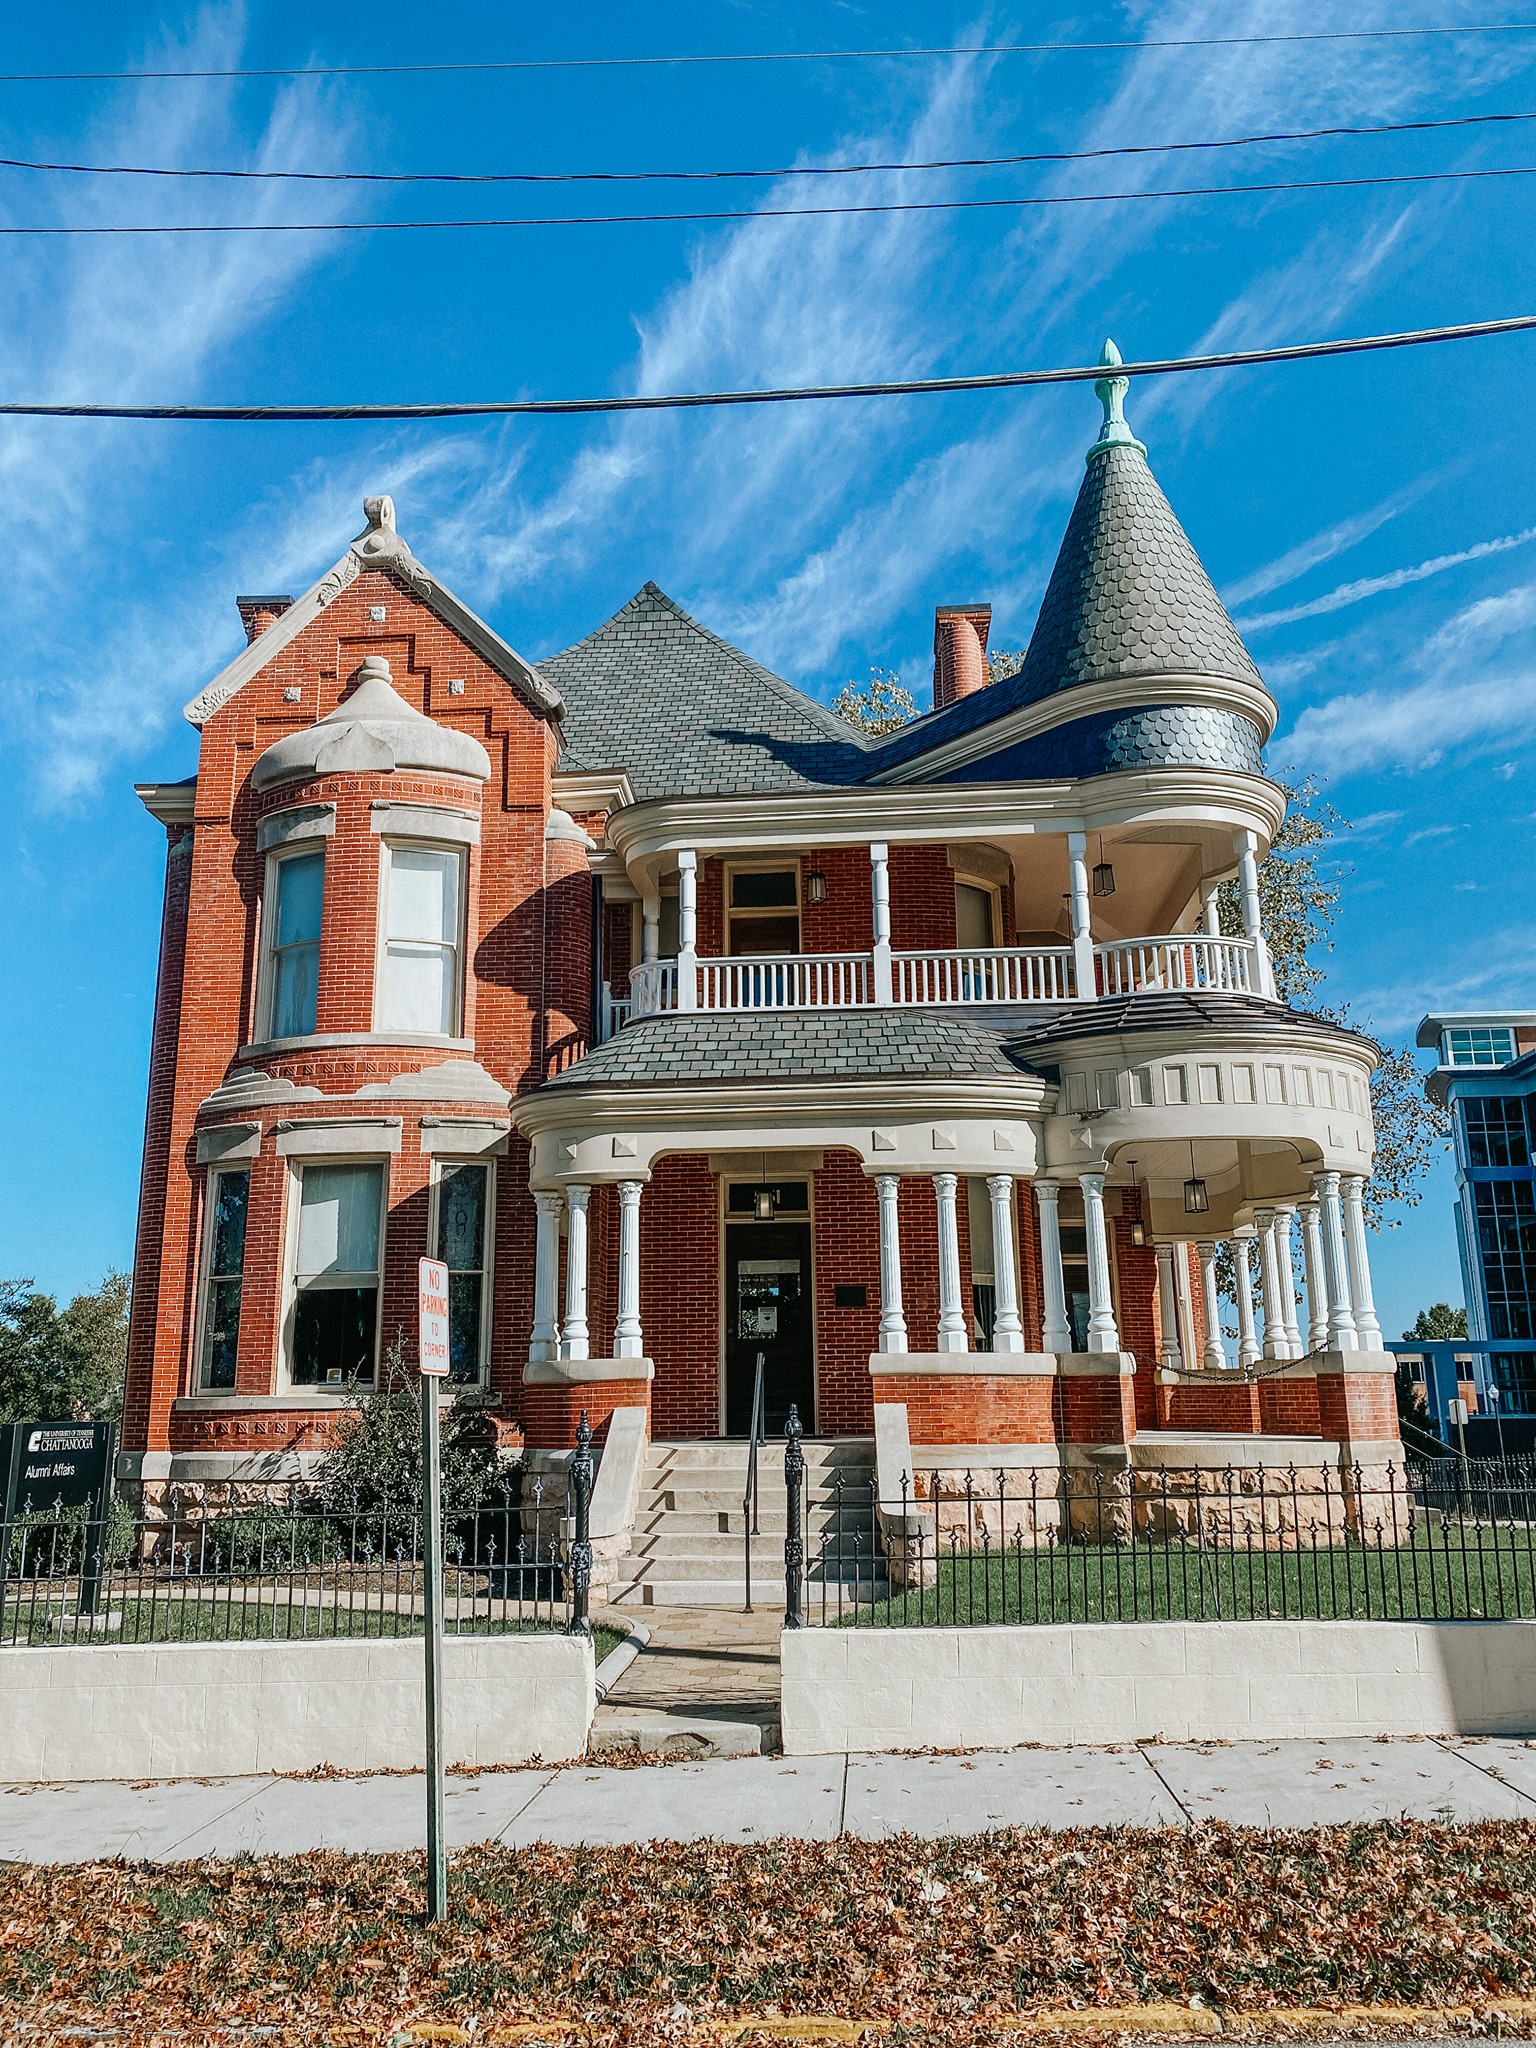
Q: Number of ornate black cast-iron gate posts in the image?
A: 2